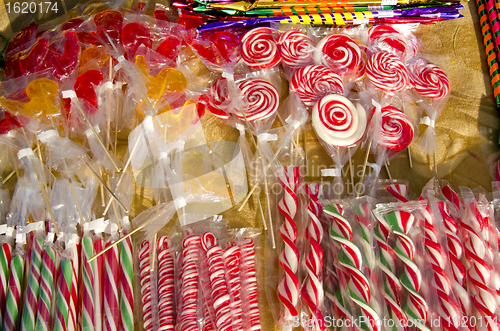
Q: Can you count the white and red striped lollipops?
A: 11